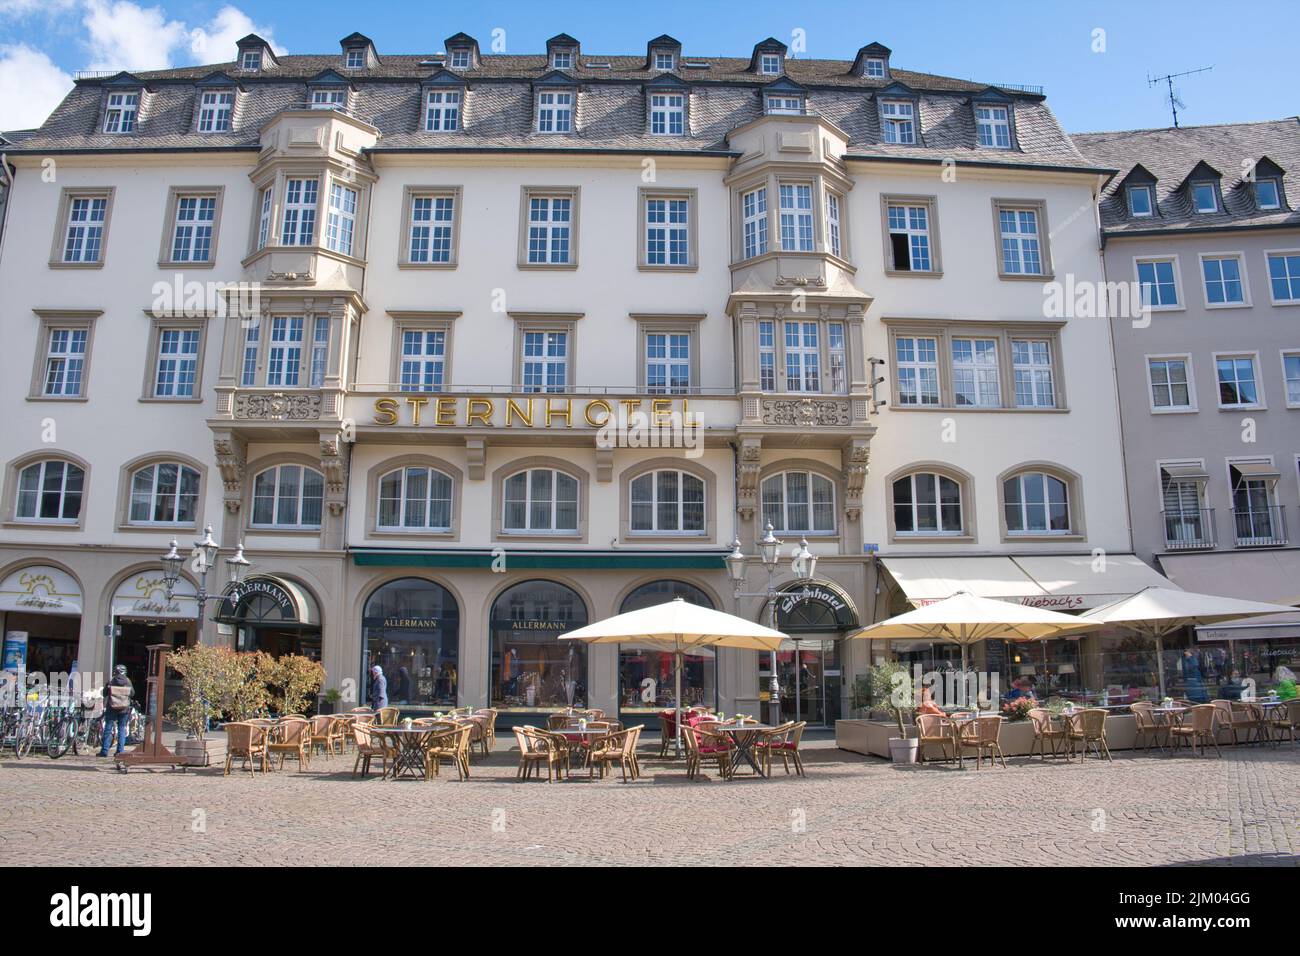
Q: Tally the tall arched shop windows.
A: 3